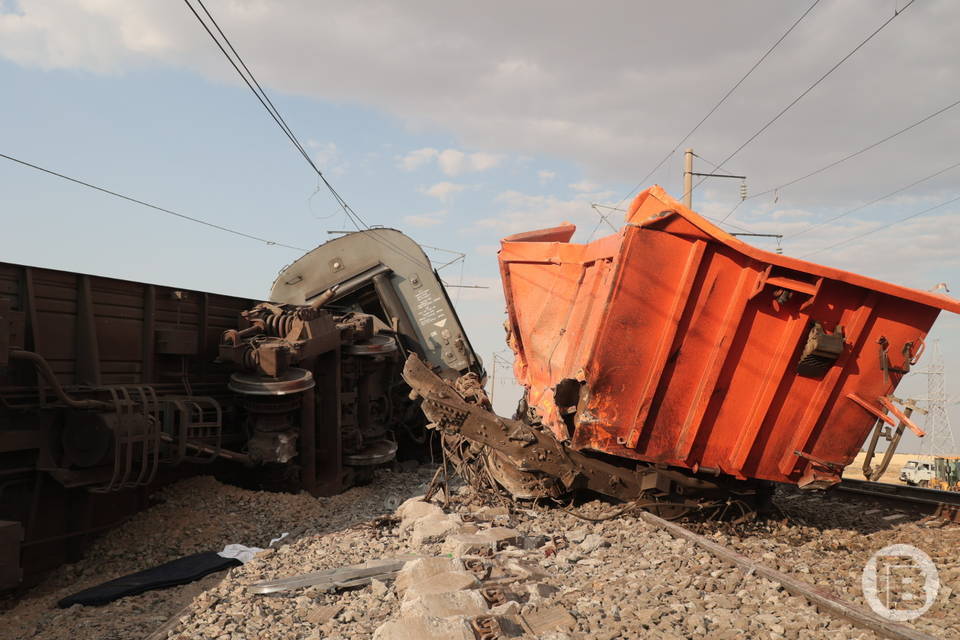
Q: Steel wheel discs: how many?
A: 3